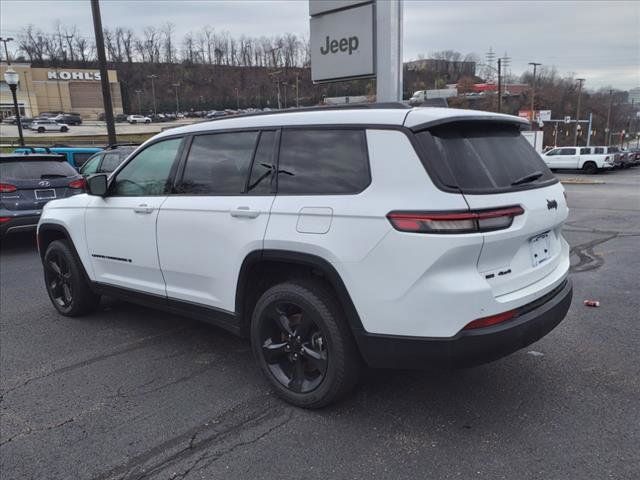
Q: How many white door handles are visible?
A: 2